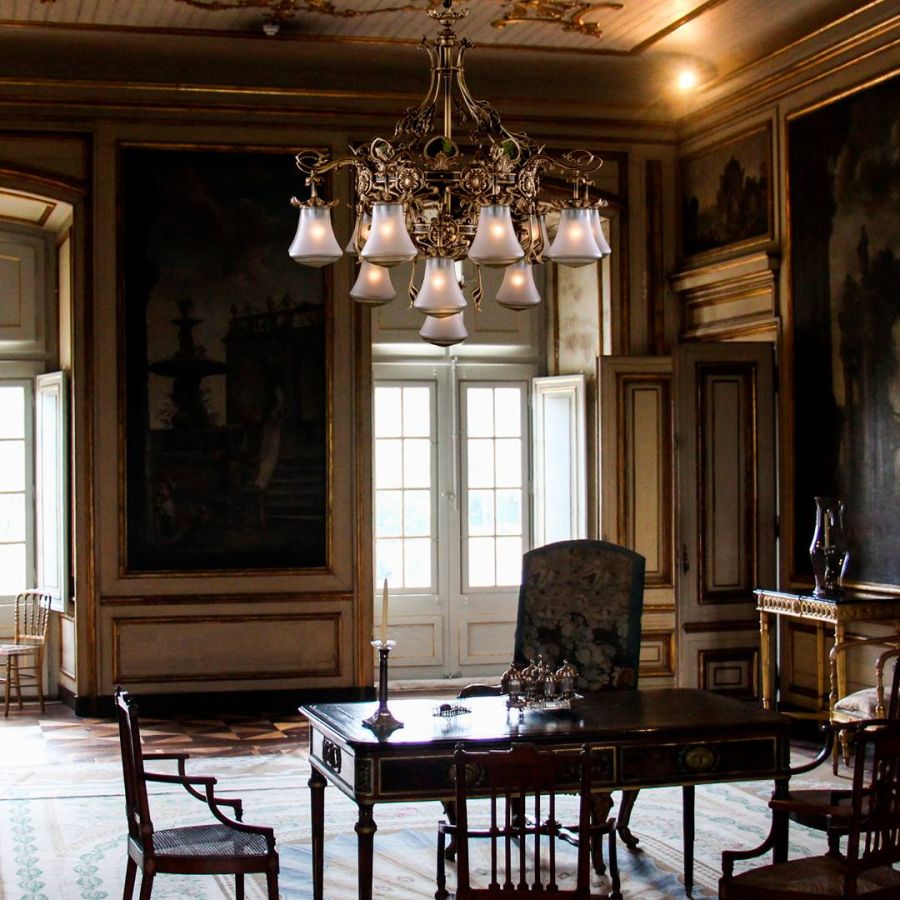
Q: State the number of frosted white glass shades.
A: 11